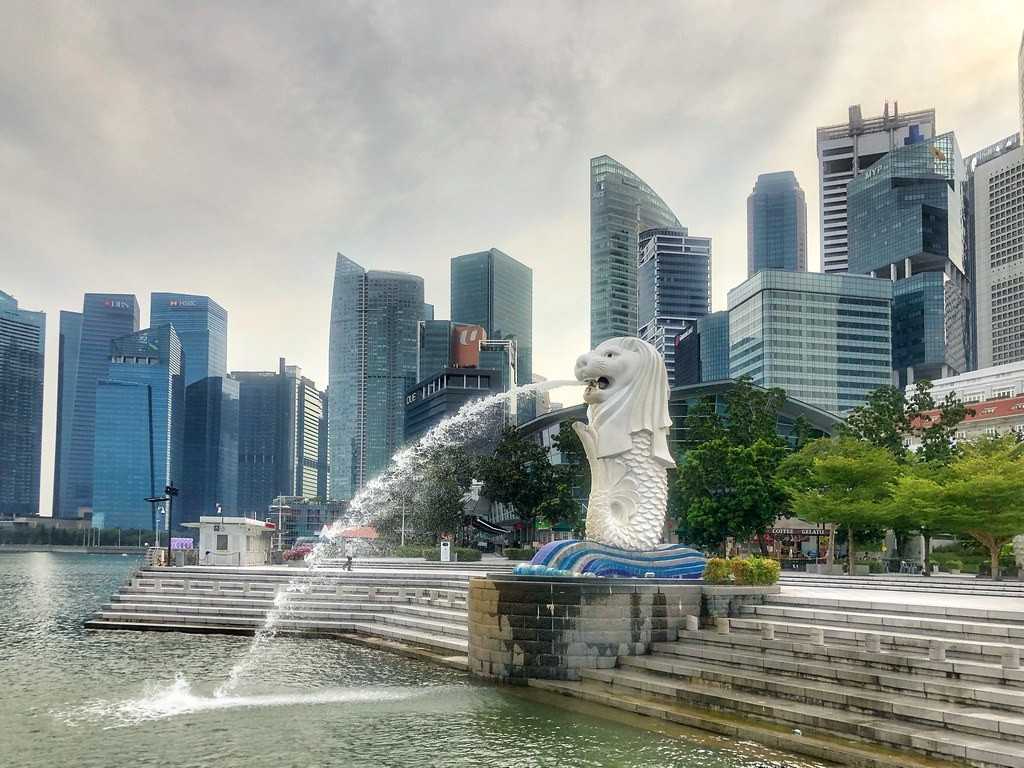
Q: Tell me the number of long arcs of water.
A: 1